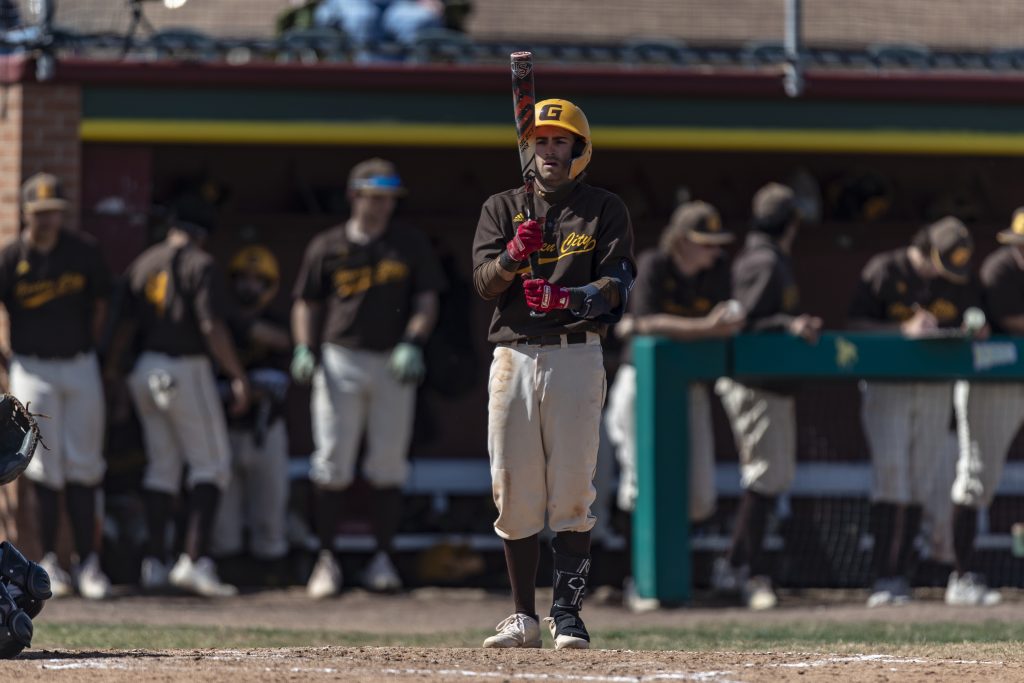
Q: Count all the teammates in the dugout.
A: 8